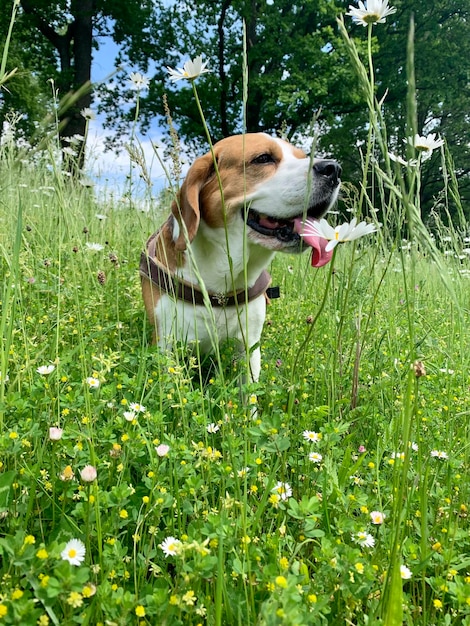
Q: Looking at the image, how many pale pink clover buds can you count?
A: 3